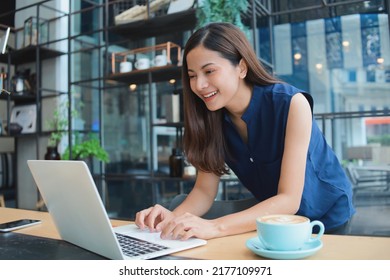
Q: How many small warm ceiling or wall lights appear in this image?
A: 6